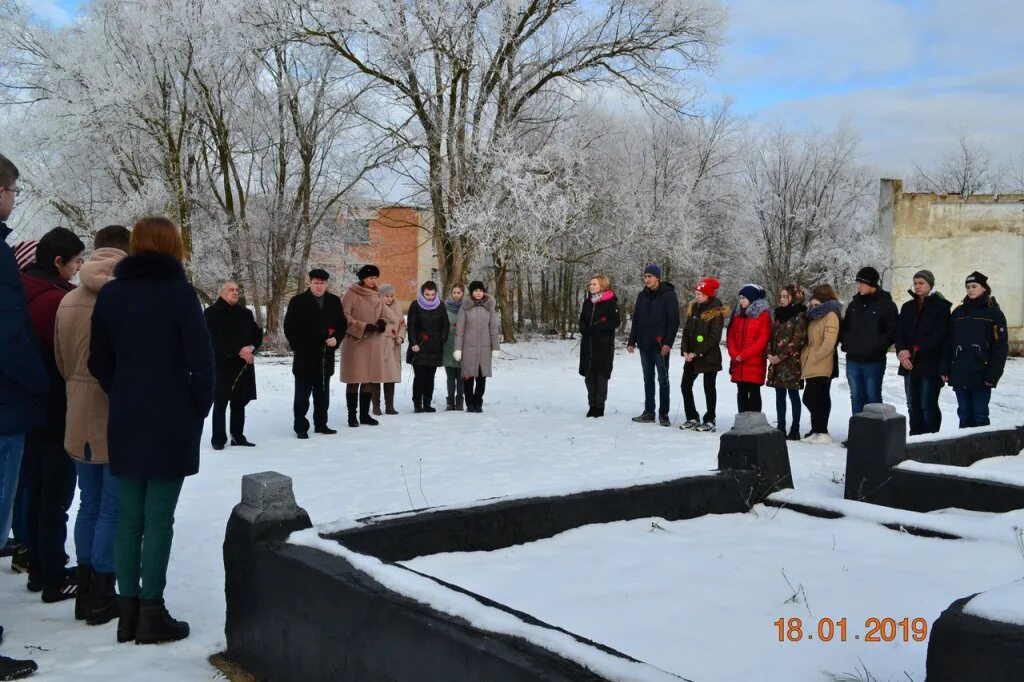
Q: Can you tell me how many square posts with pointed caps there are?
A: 3